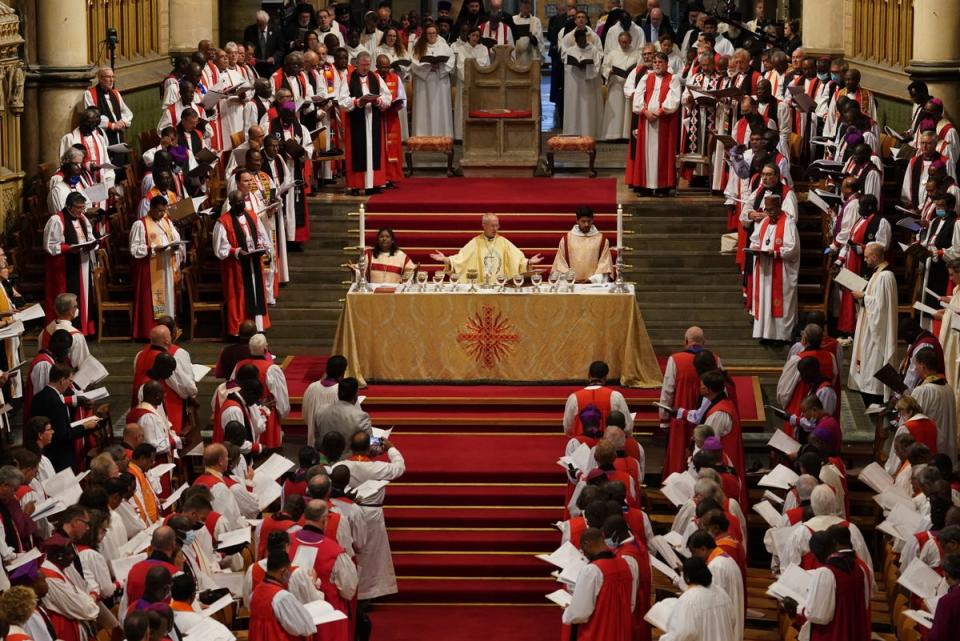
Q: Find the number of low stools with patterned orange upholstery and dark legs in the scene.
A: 2